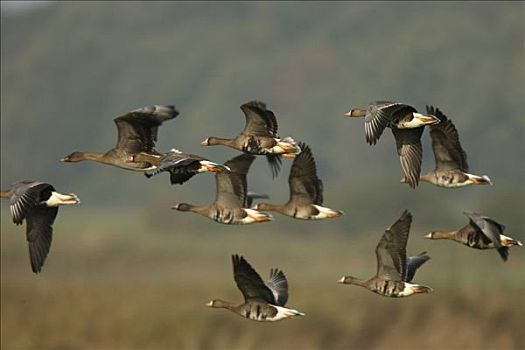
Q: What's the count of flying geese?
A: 11